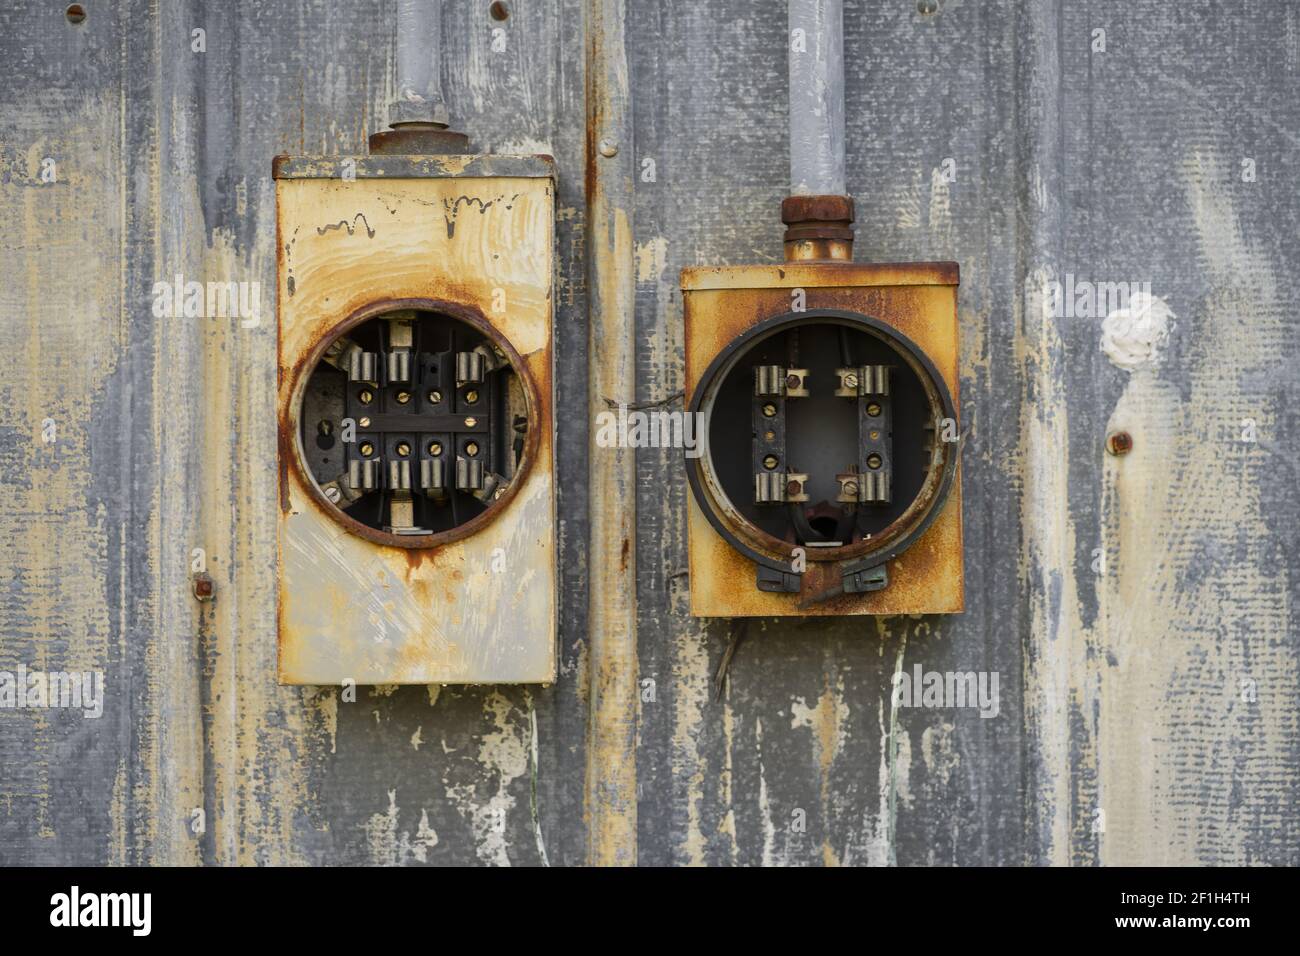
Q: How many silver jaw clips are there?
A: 11